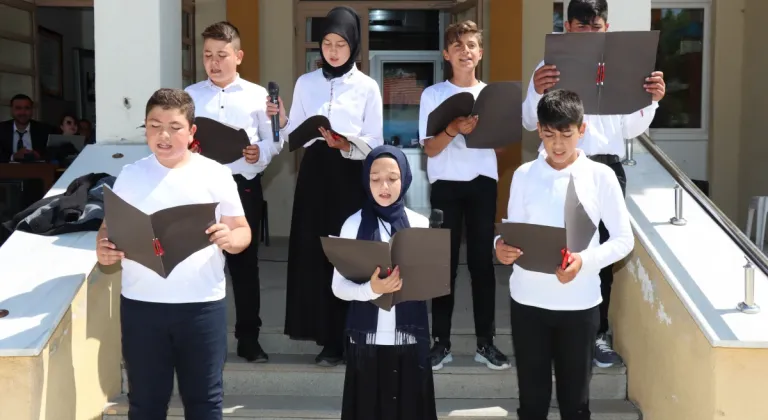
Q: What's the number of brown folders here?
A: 7